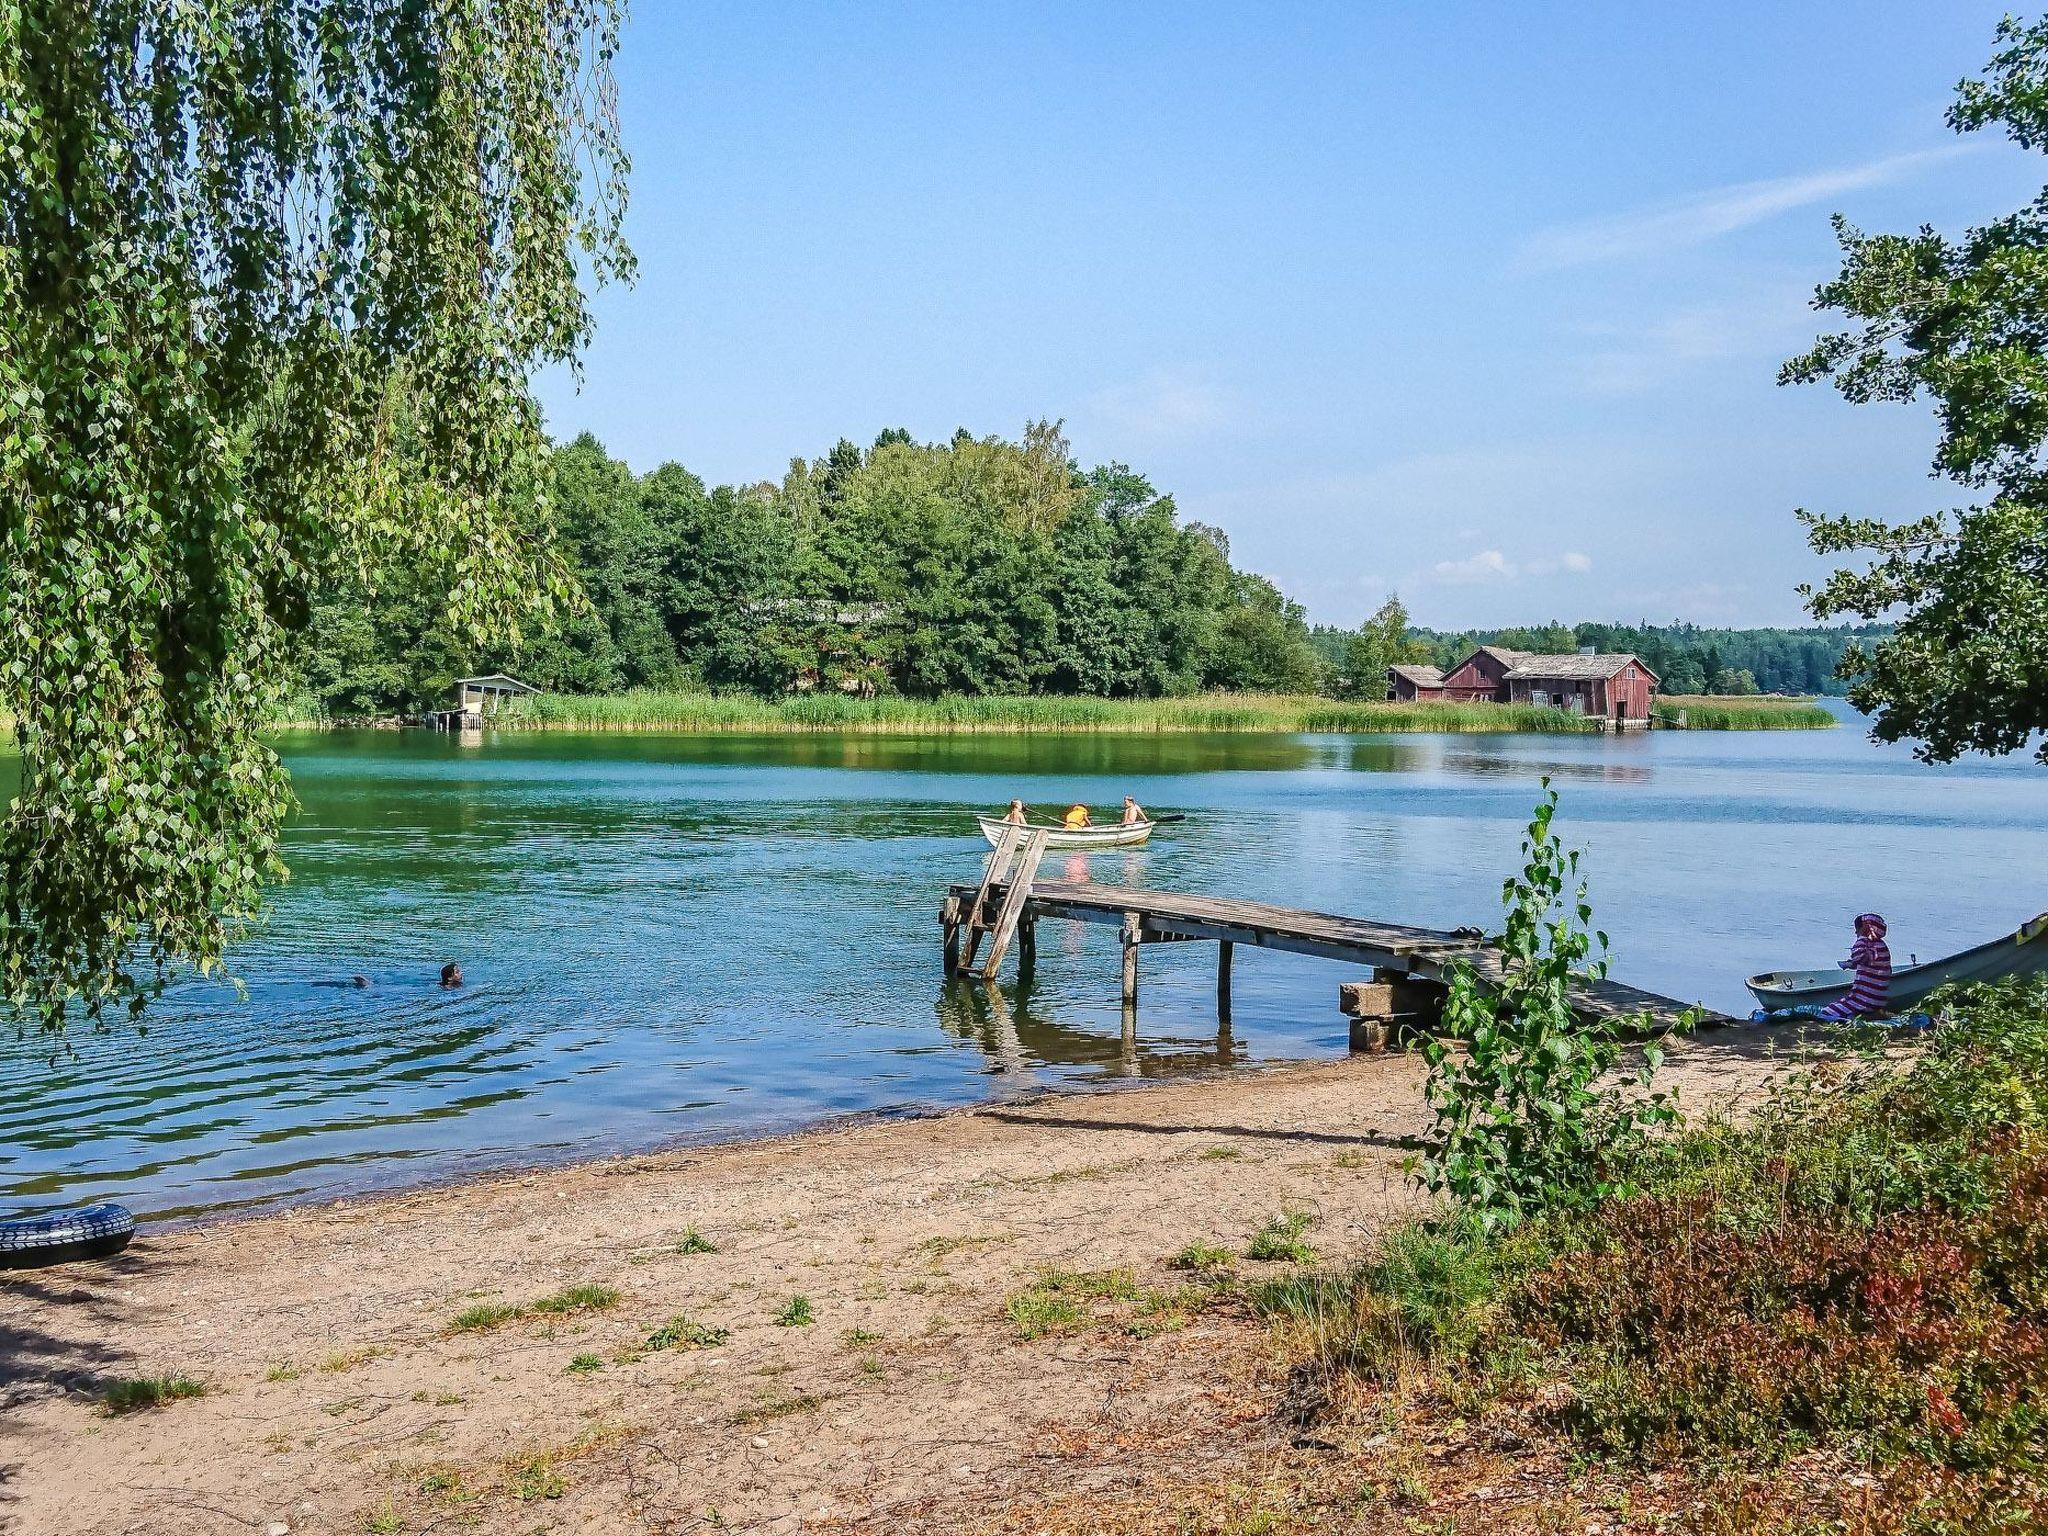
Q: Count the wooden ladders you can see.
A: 1